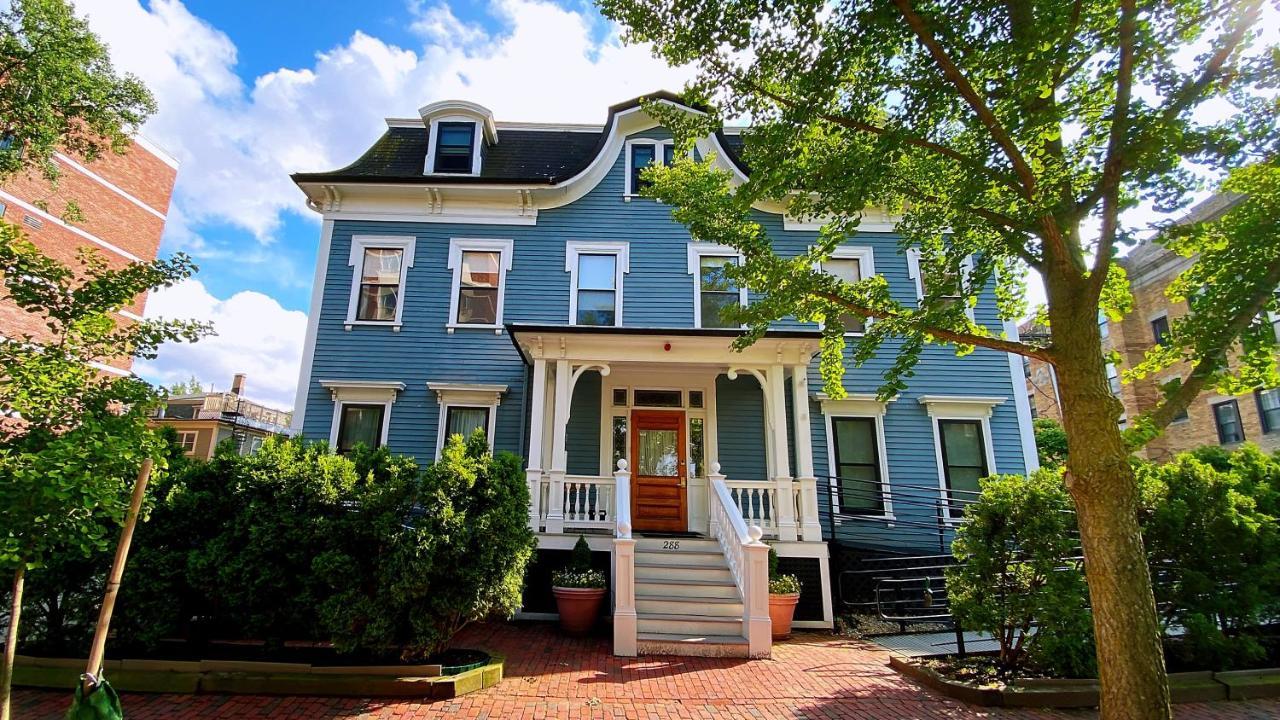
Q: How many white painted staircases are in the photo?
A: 1